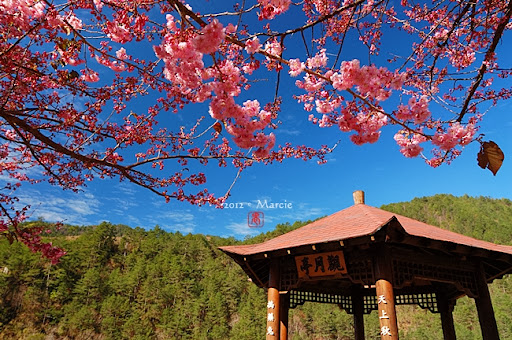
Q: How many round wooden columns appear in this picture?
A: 6